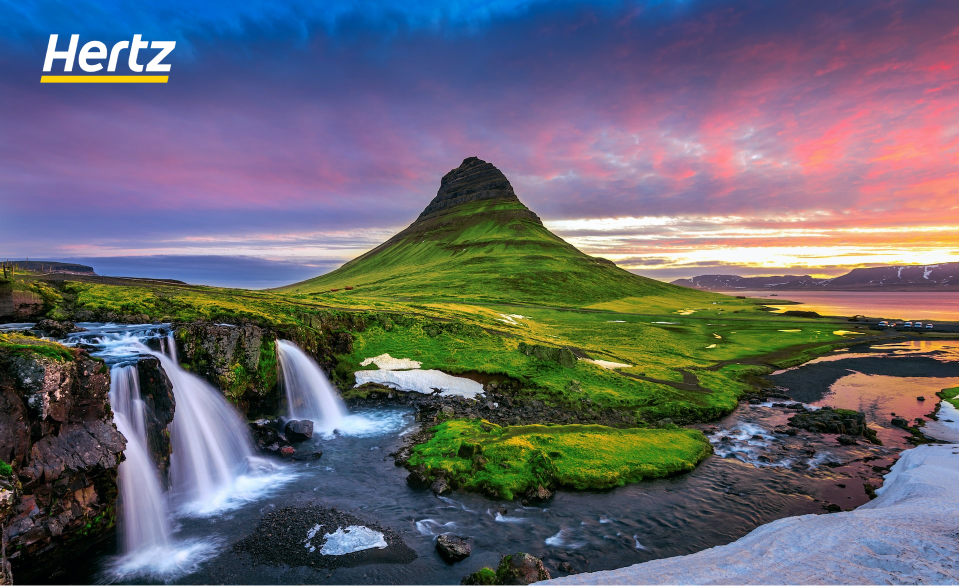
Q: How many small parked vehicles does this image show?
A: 5